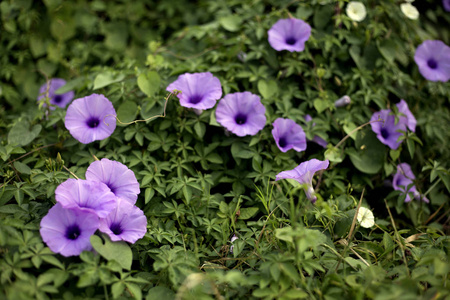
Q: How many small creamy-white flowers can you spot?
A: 3